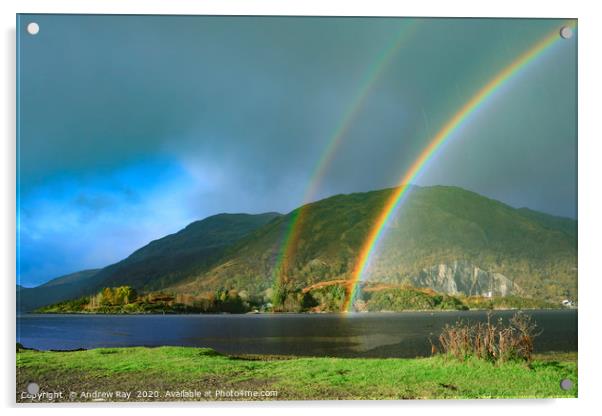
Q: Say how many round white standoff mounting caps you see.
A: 4